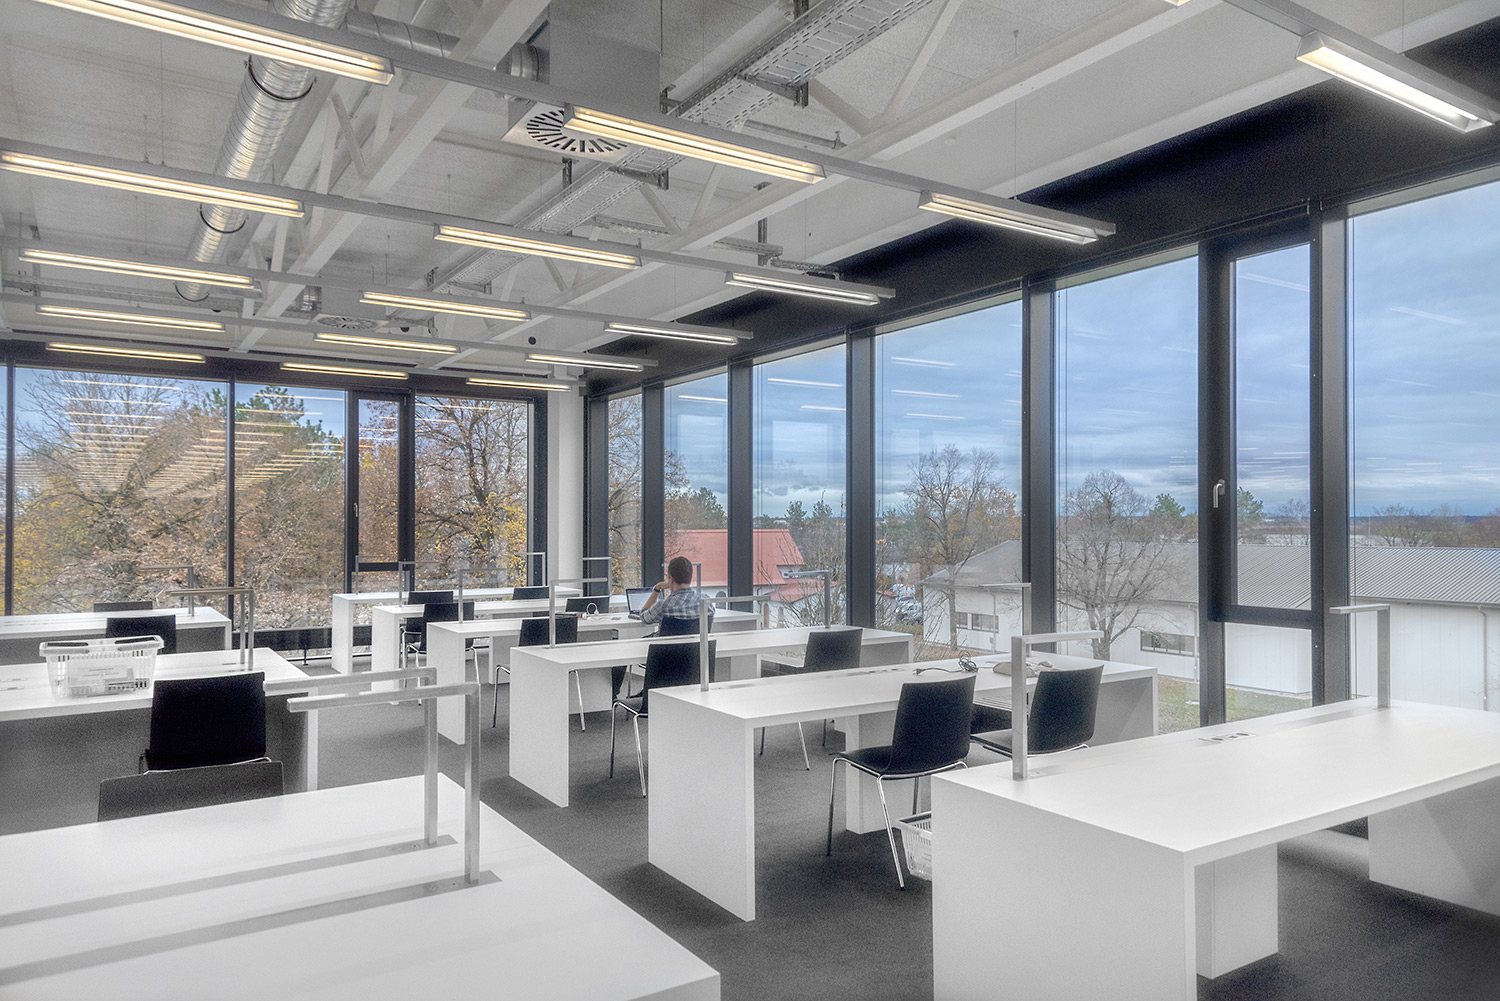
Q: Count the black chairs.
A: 14